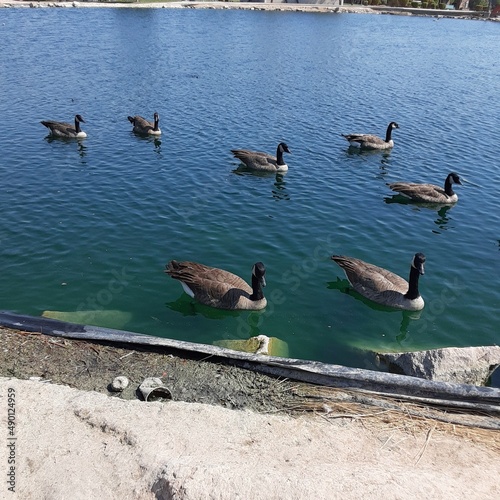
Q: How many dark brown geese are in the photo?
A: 7